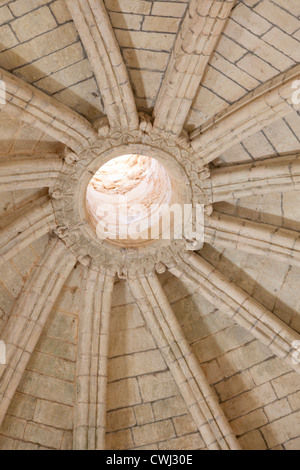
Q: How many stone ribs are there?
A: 12